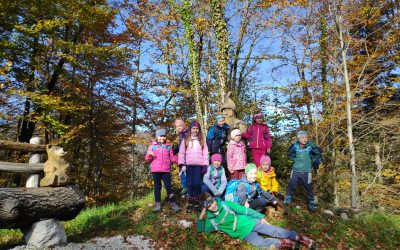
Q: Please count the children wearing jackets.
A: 11